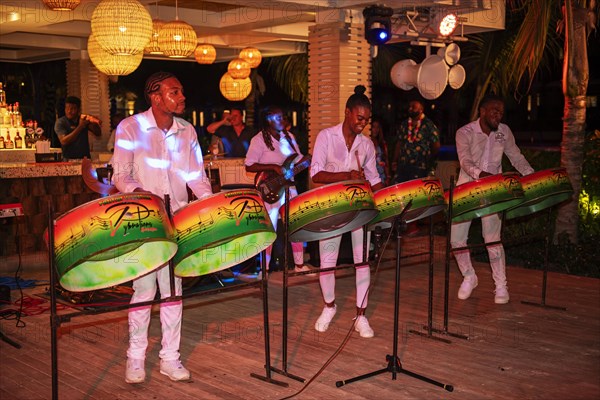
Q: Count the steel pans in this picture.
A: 6